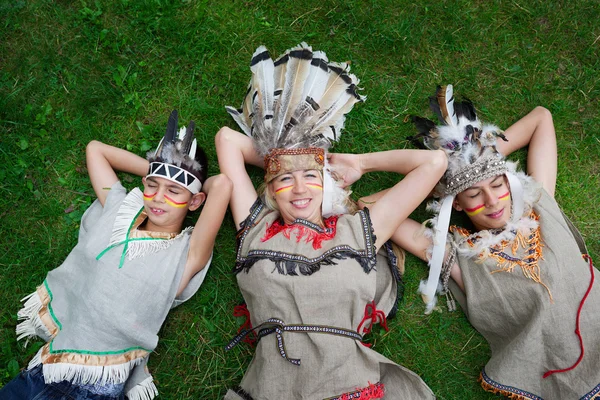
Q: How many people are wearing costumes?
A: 3